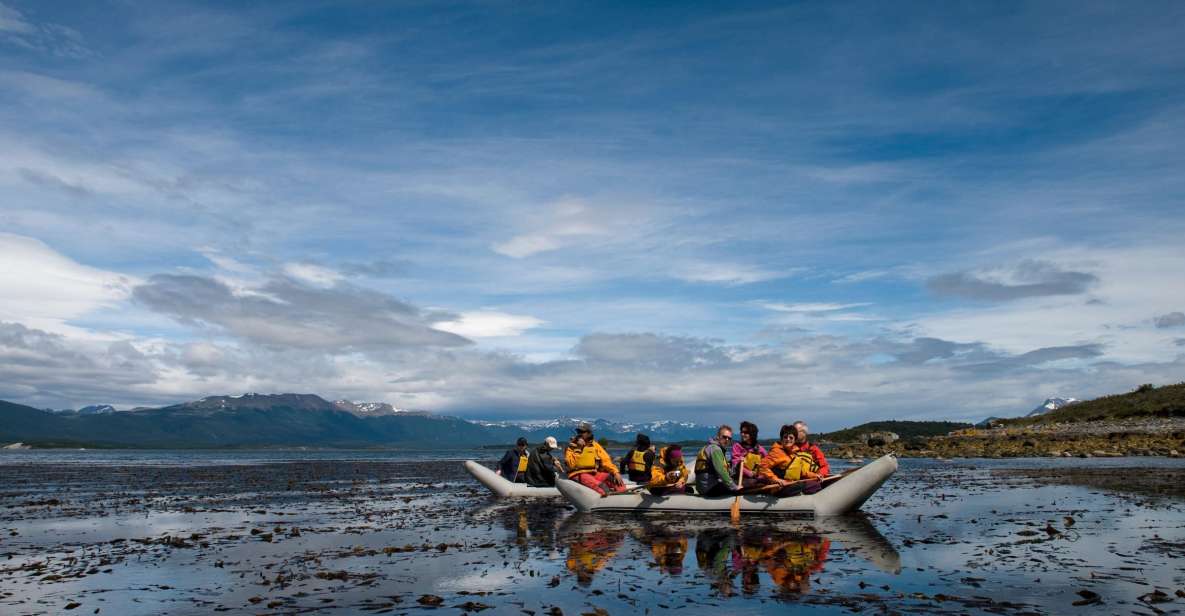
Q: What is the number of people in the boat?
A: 9